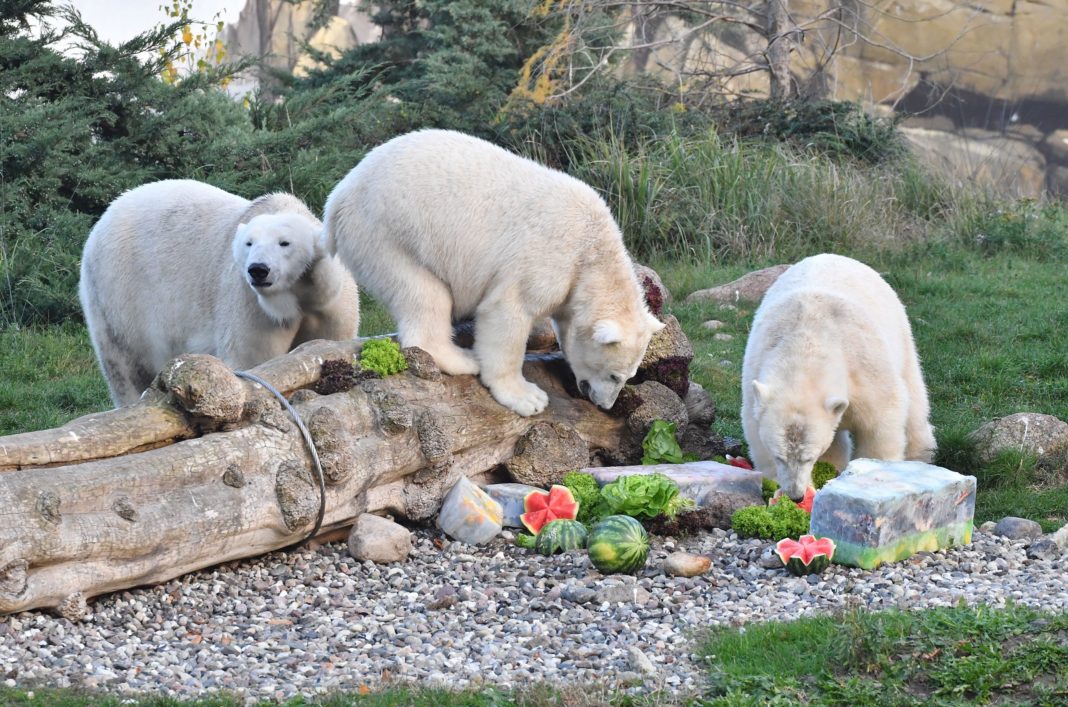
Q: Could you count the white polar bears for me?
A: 3